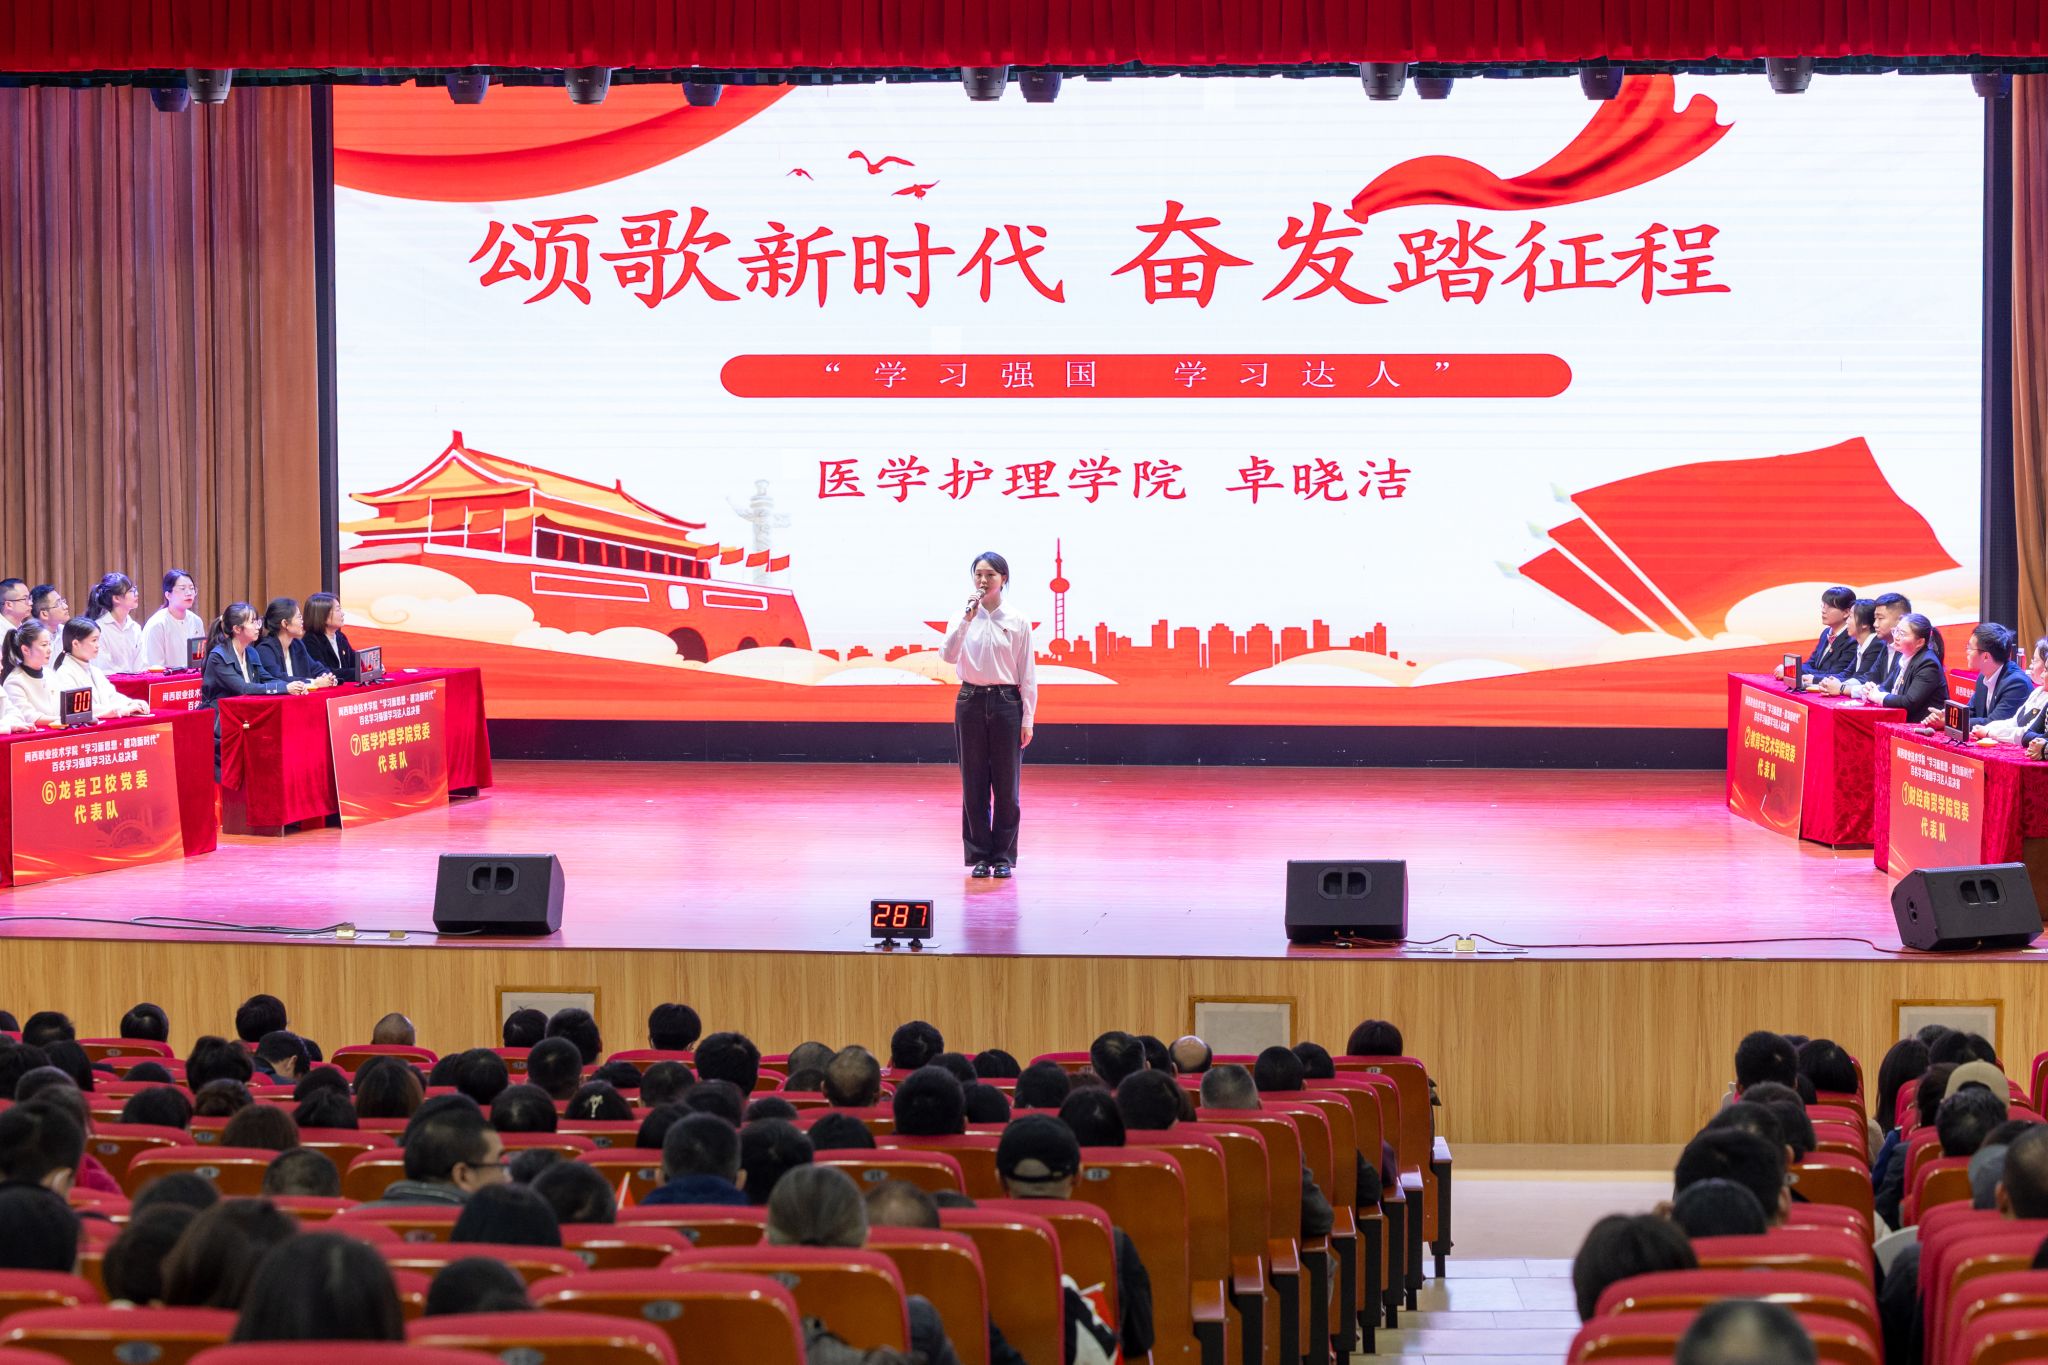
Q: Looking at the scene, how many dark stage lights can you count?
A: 12